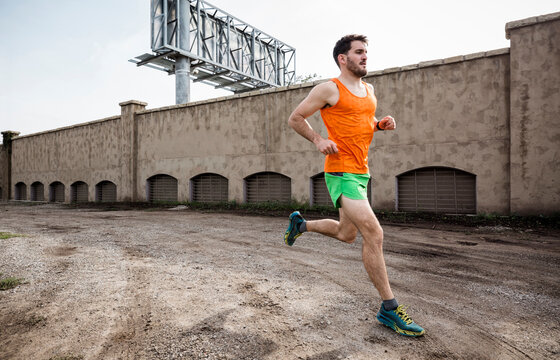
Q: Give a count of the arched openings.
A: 10